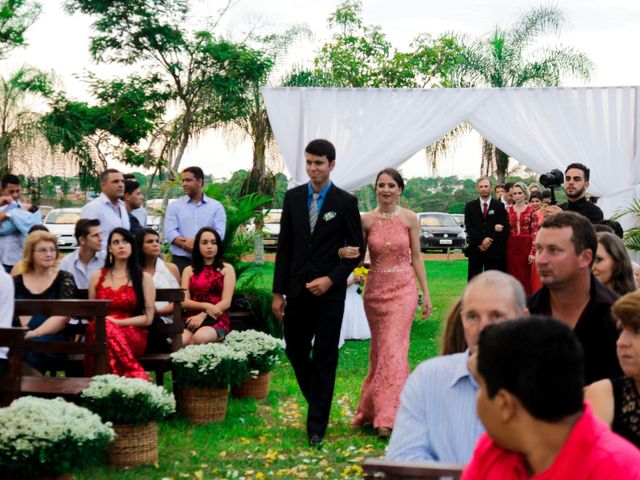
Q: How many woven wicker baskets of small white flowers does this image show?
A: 4